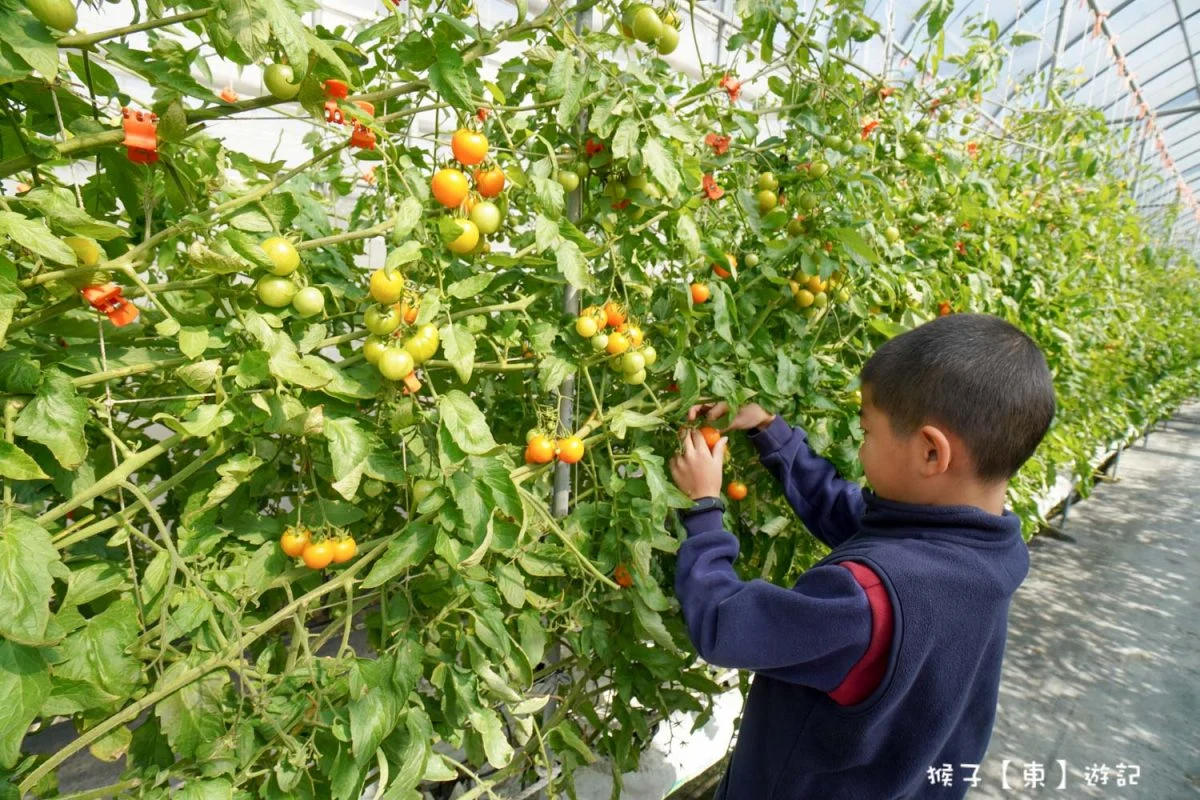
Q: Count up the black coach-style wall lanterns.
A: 0